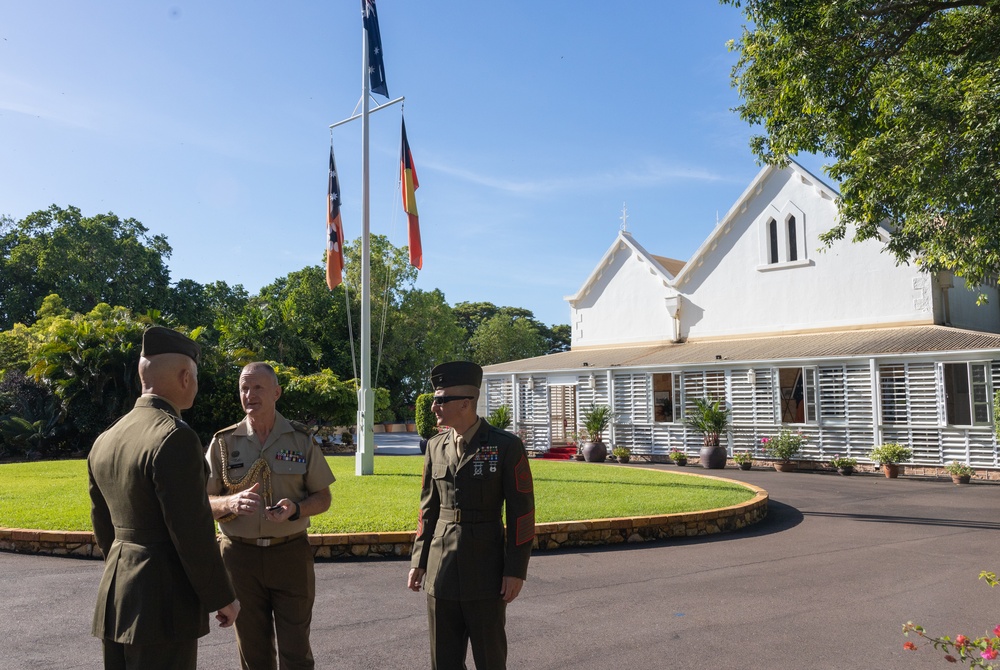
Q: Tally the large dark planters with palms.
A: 2